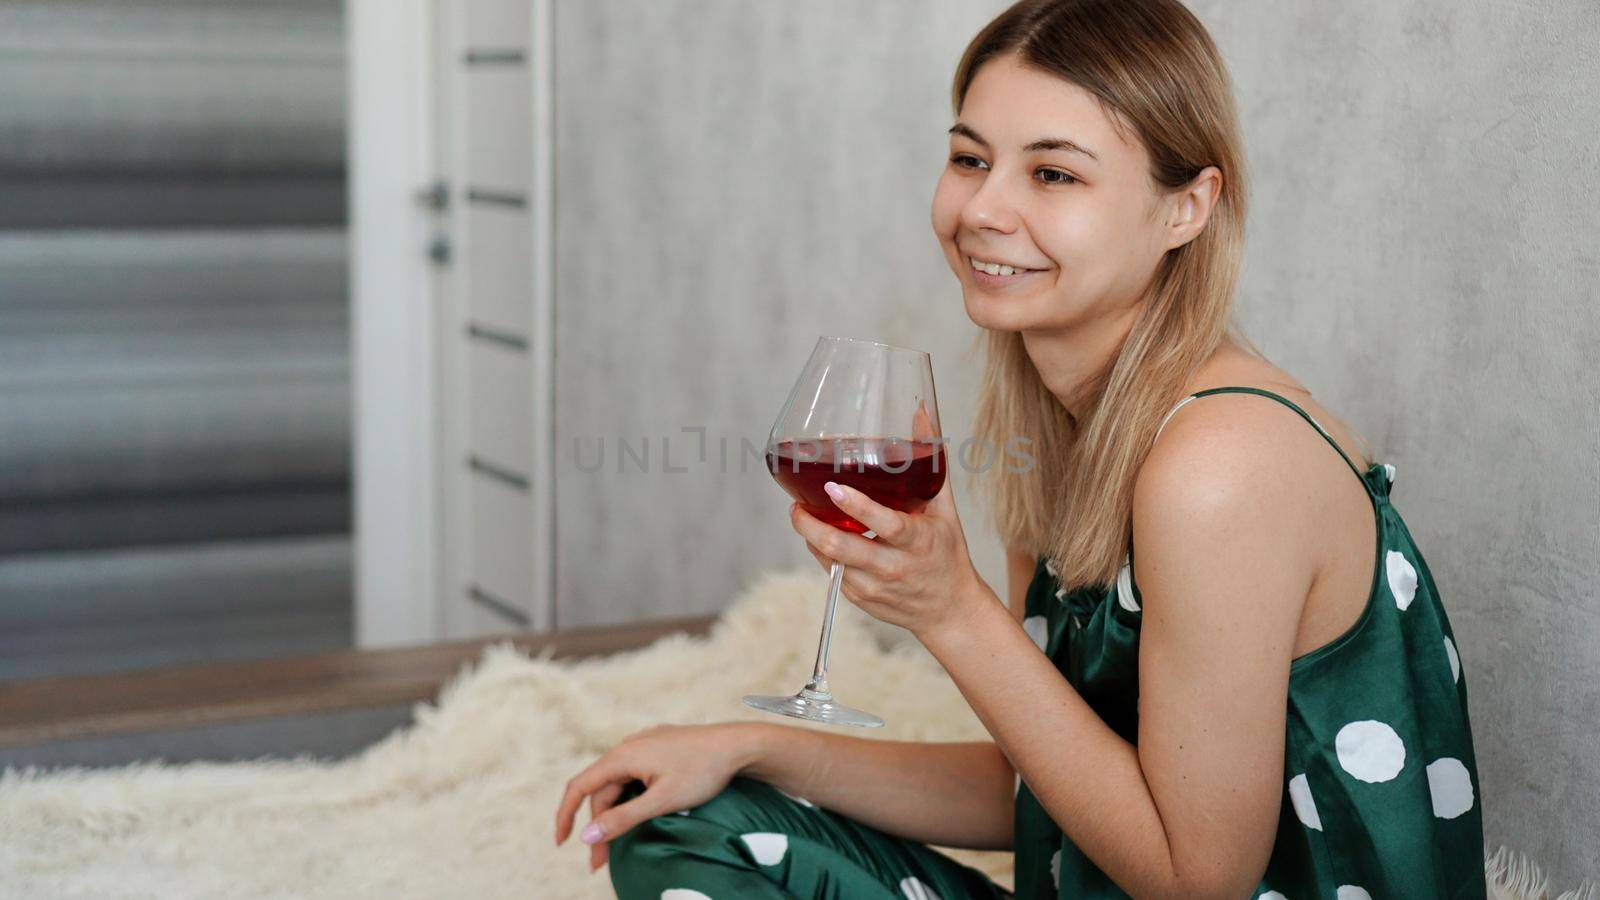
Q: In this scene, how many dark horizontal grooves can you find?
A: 5